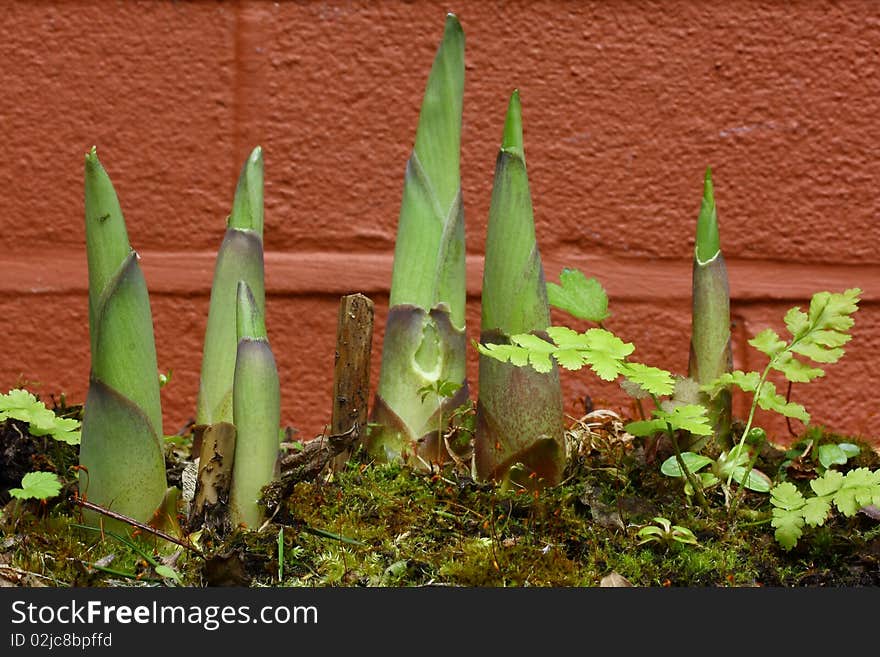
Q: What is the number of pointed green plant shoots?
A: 6